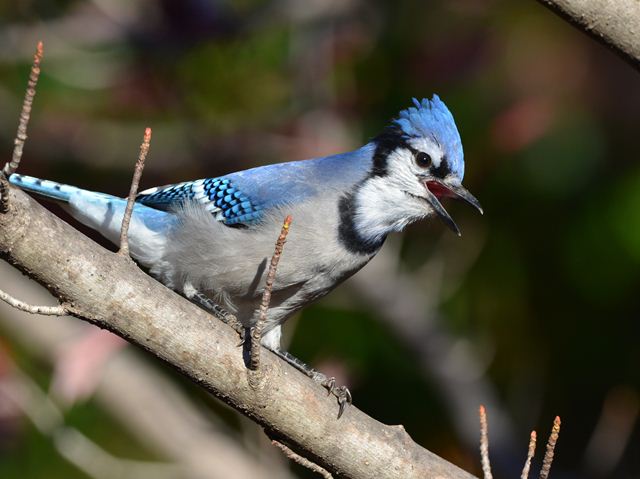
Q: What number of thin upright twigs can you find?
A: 6